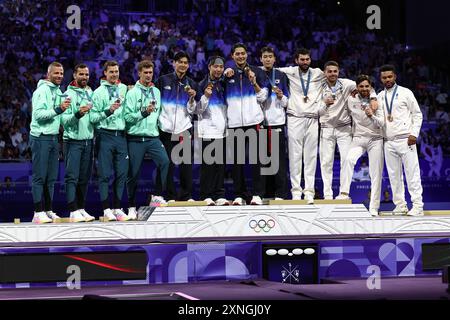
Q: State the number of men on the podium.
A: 12